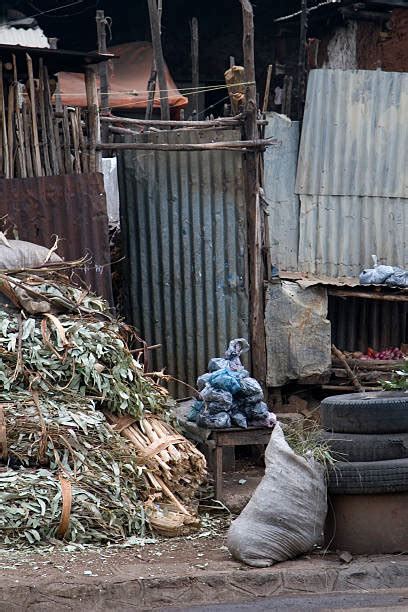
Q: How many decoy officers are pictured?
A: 0